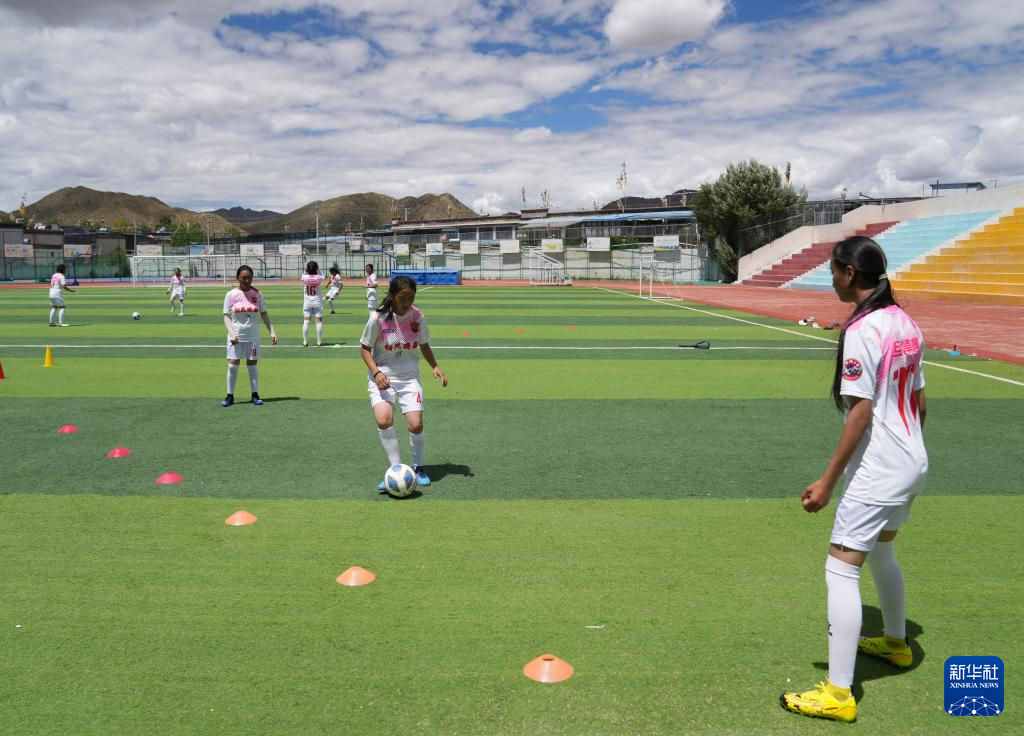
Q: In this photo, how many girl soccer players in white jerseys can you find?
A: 8